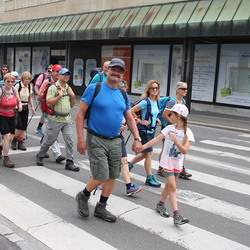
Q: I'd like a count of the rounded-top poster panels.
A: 2